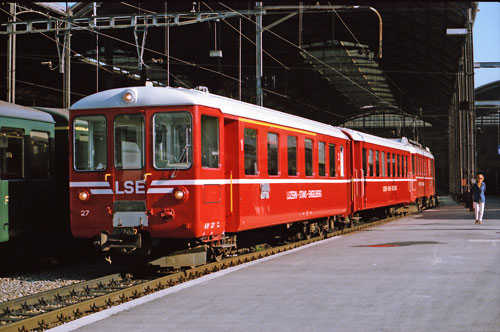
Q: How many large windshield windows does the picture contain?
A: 3